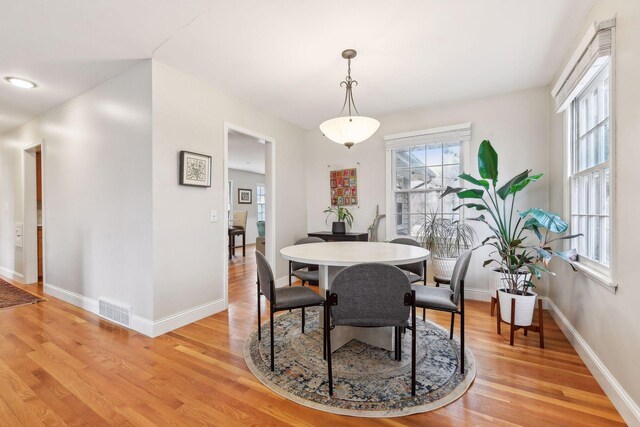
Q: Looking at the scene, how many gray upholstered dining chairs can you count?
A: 5